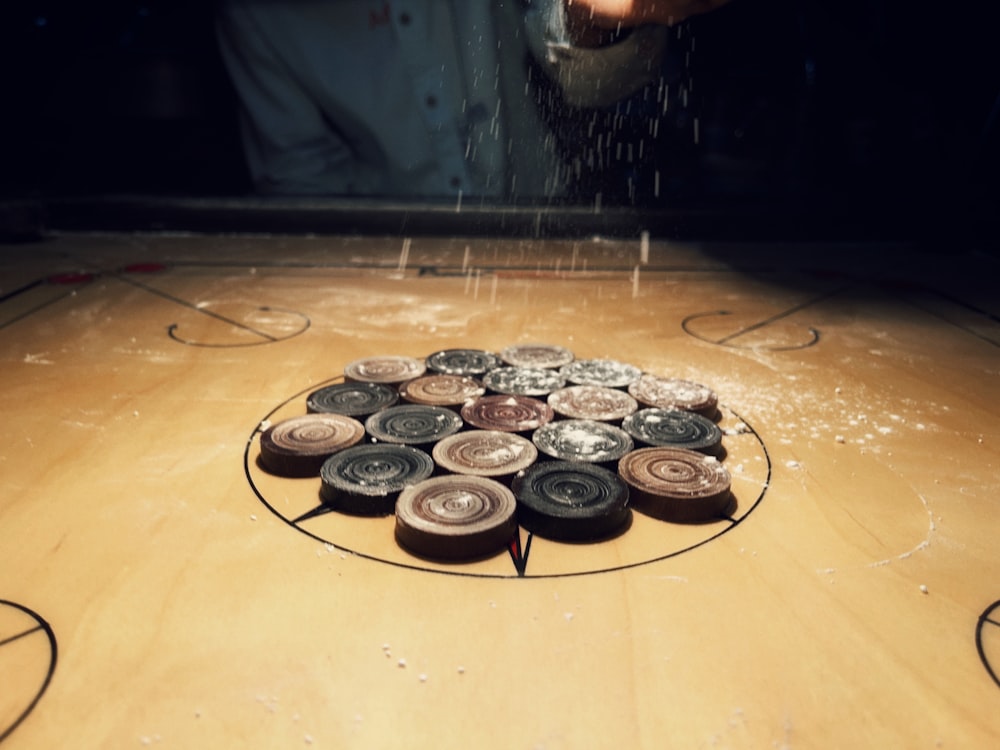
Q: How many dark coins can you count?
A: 9